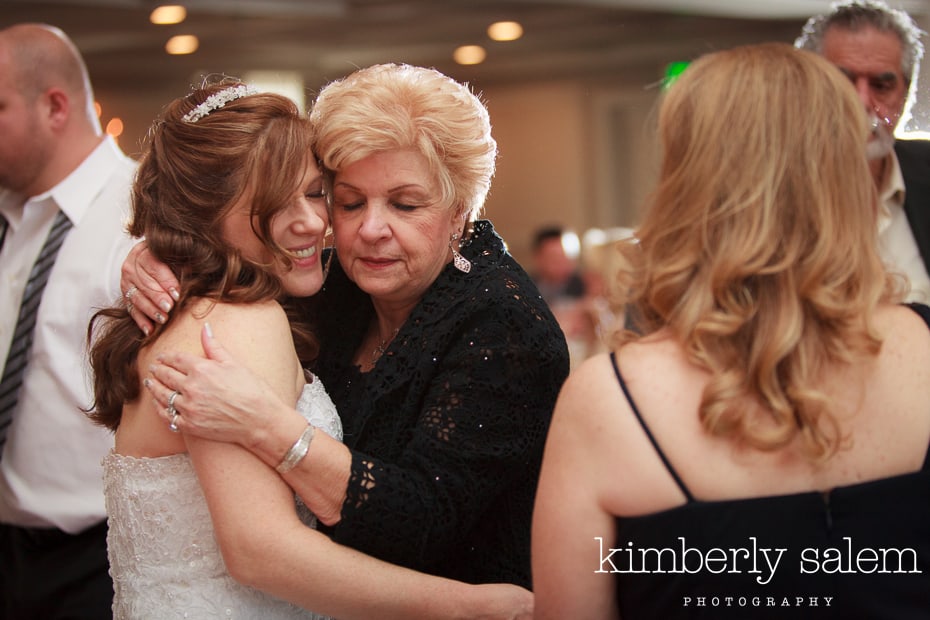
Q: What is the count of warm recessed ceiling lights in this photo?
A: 4